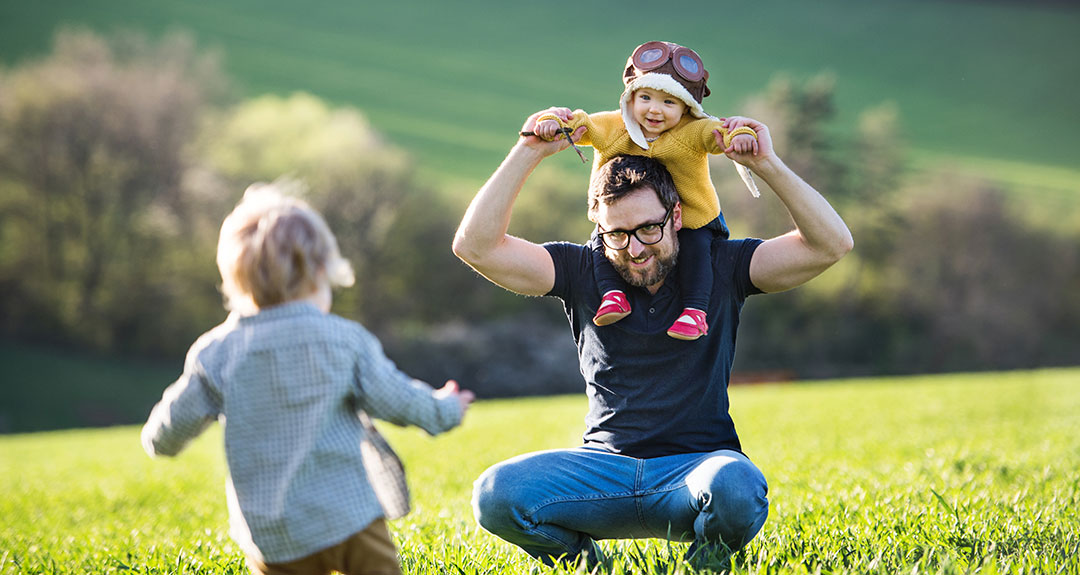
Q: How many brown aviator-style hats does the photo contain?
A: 1